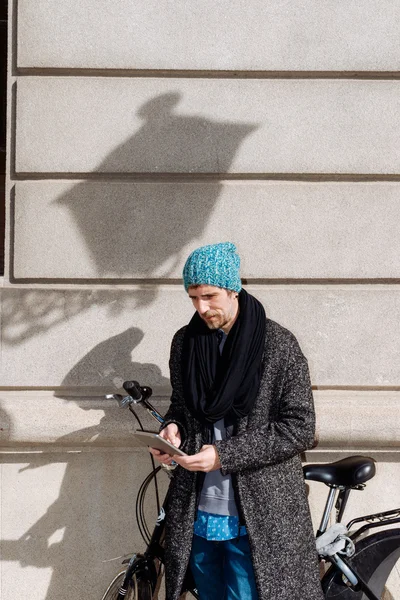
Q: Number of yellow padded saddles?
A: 0